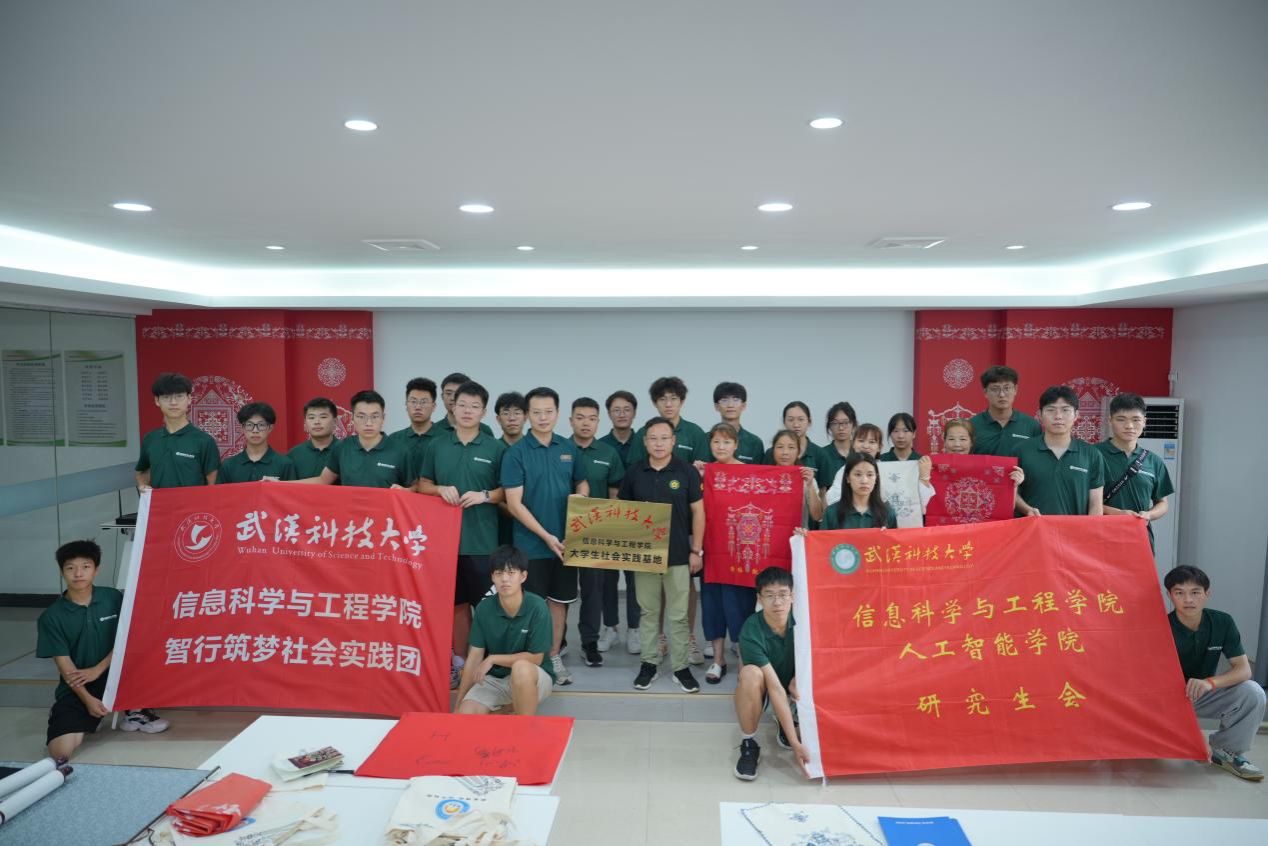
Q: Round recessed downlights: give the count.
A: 10